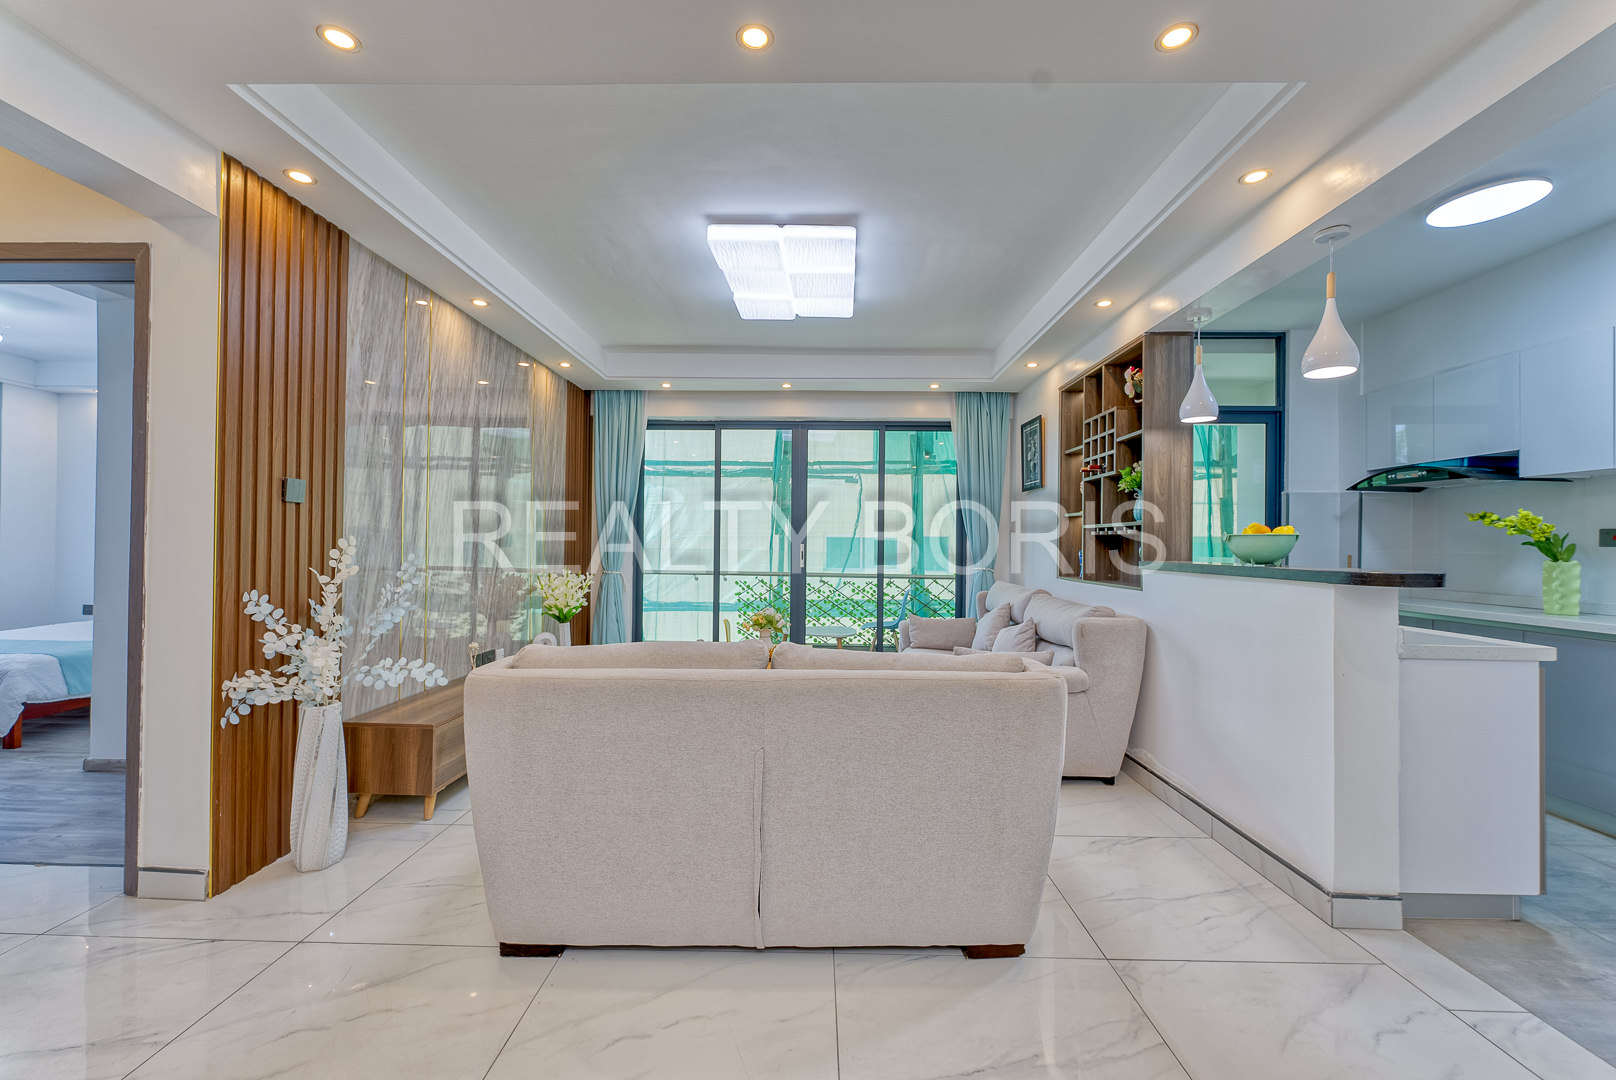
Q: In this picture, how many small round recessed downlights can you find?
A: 12